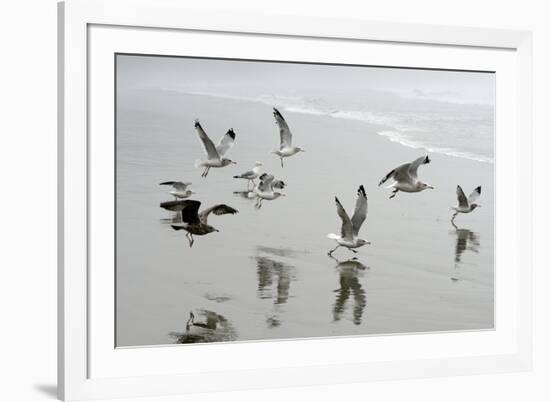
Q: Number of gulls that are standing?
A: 1